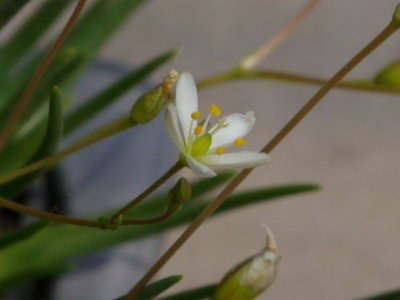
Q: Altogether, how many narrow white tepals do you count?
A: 5